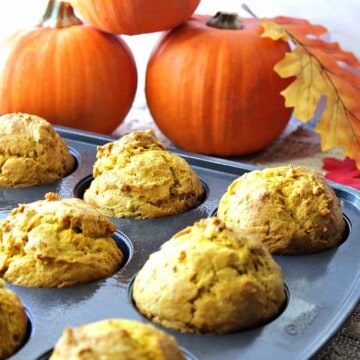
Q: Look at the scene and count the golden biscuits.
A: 7